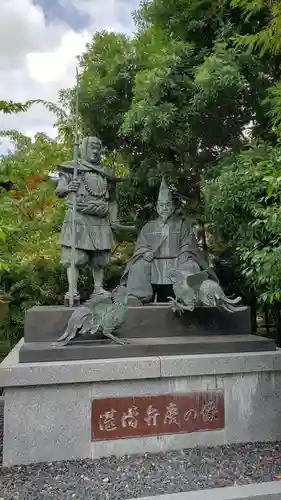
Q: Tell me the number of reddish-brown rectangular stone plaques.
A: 1